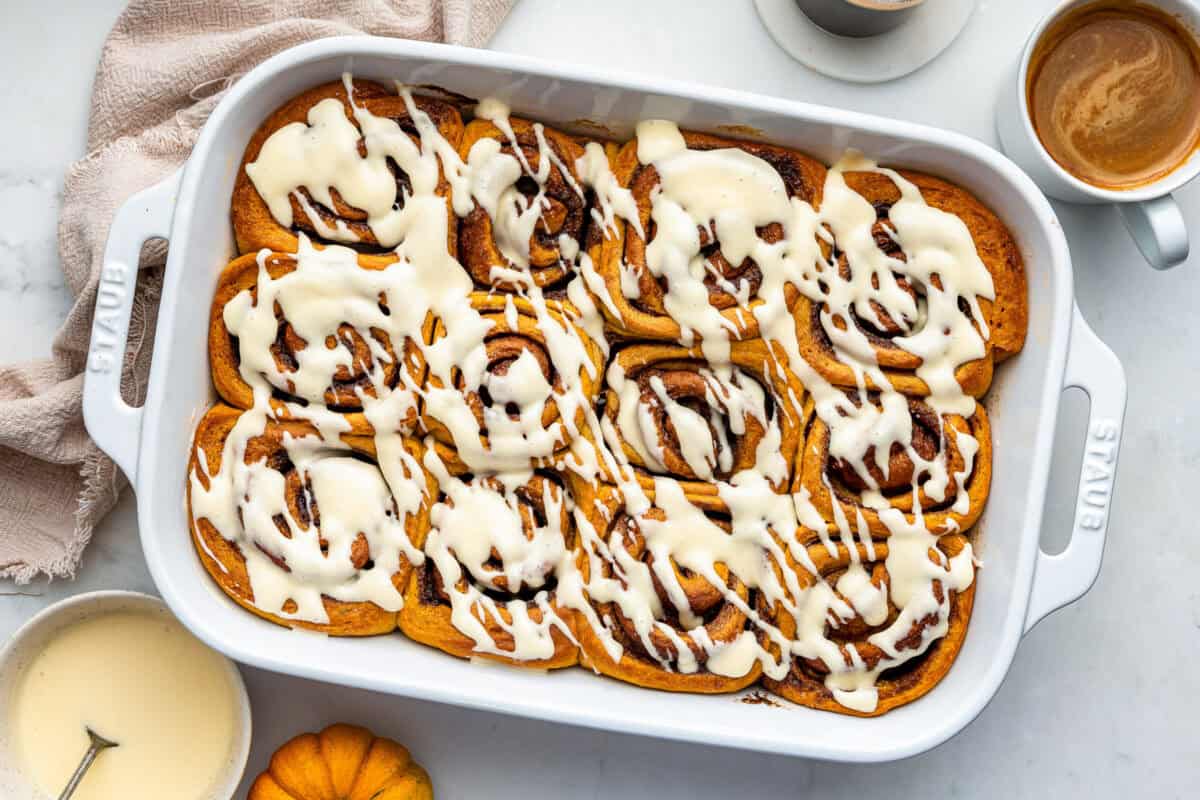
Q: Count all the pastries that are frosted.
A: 12